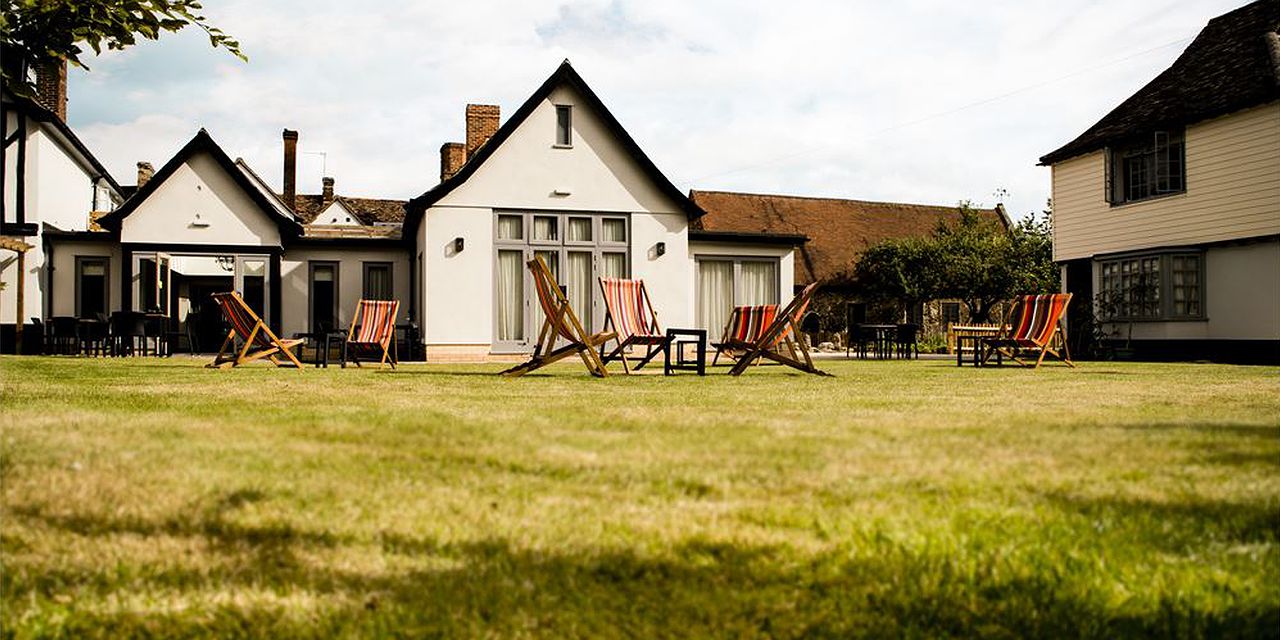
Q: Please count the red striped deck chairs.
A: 7